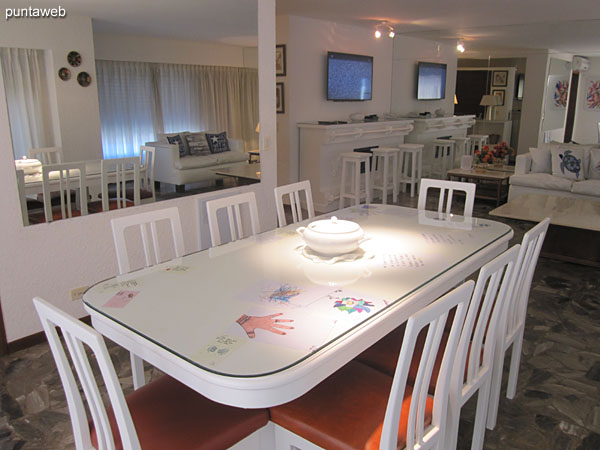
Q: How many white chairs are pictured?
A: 8